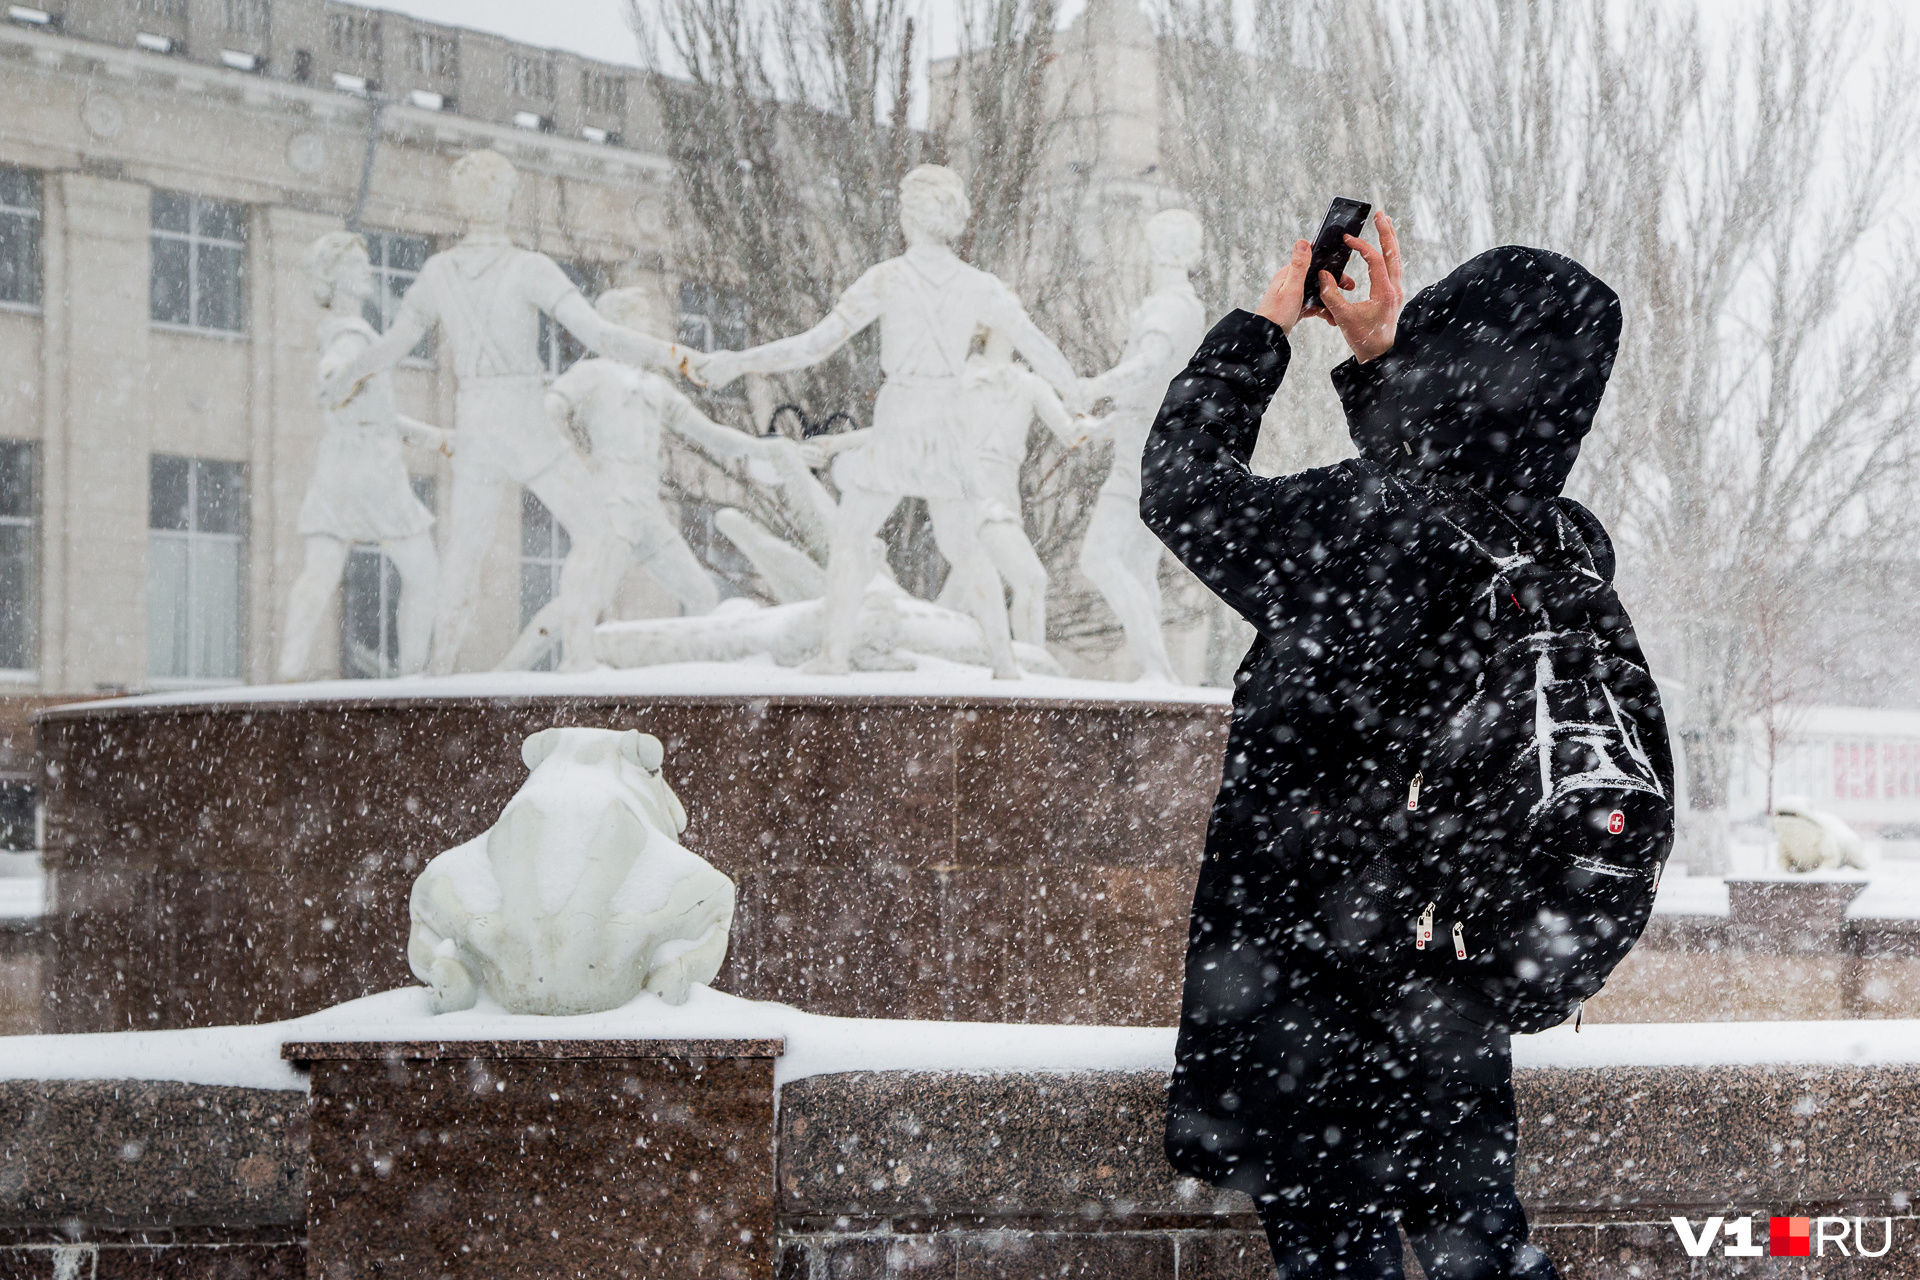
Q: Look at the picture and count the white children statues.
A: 6